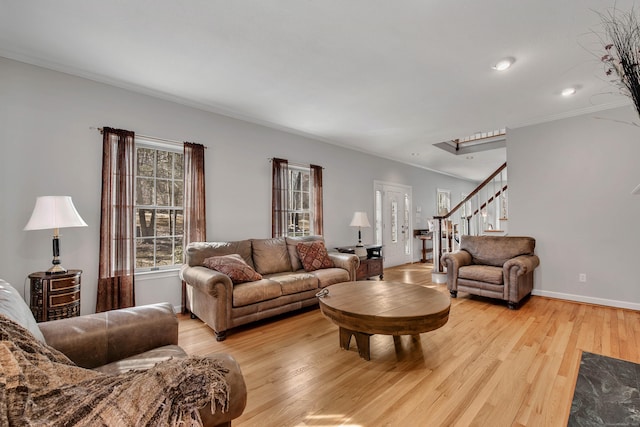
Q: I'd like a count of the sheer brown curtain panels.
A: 4